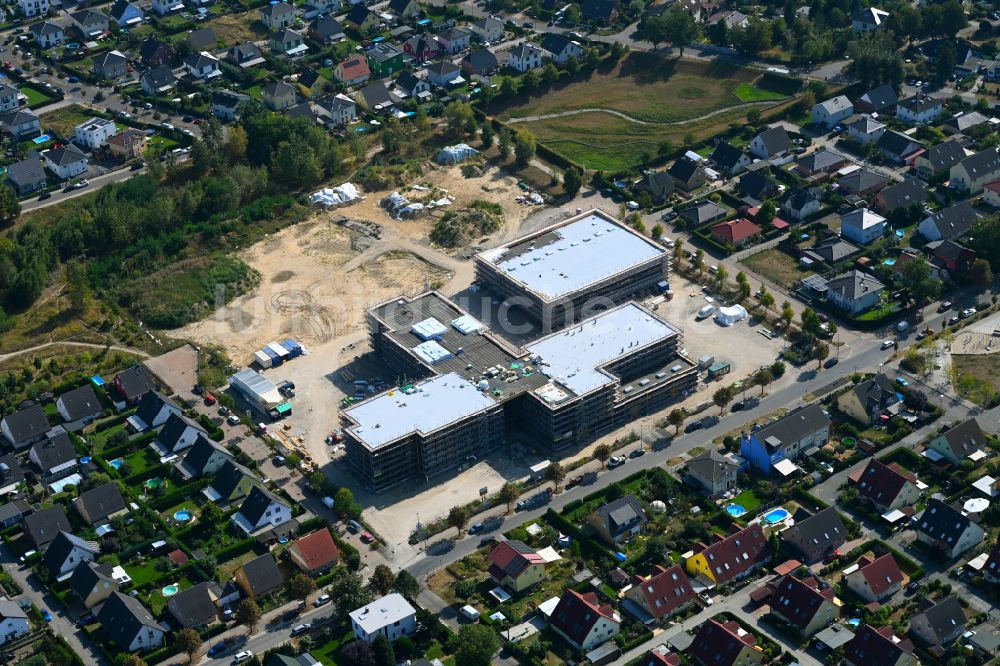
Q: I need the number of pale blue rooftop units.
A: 3